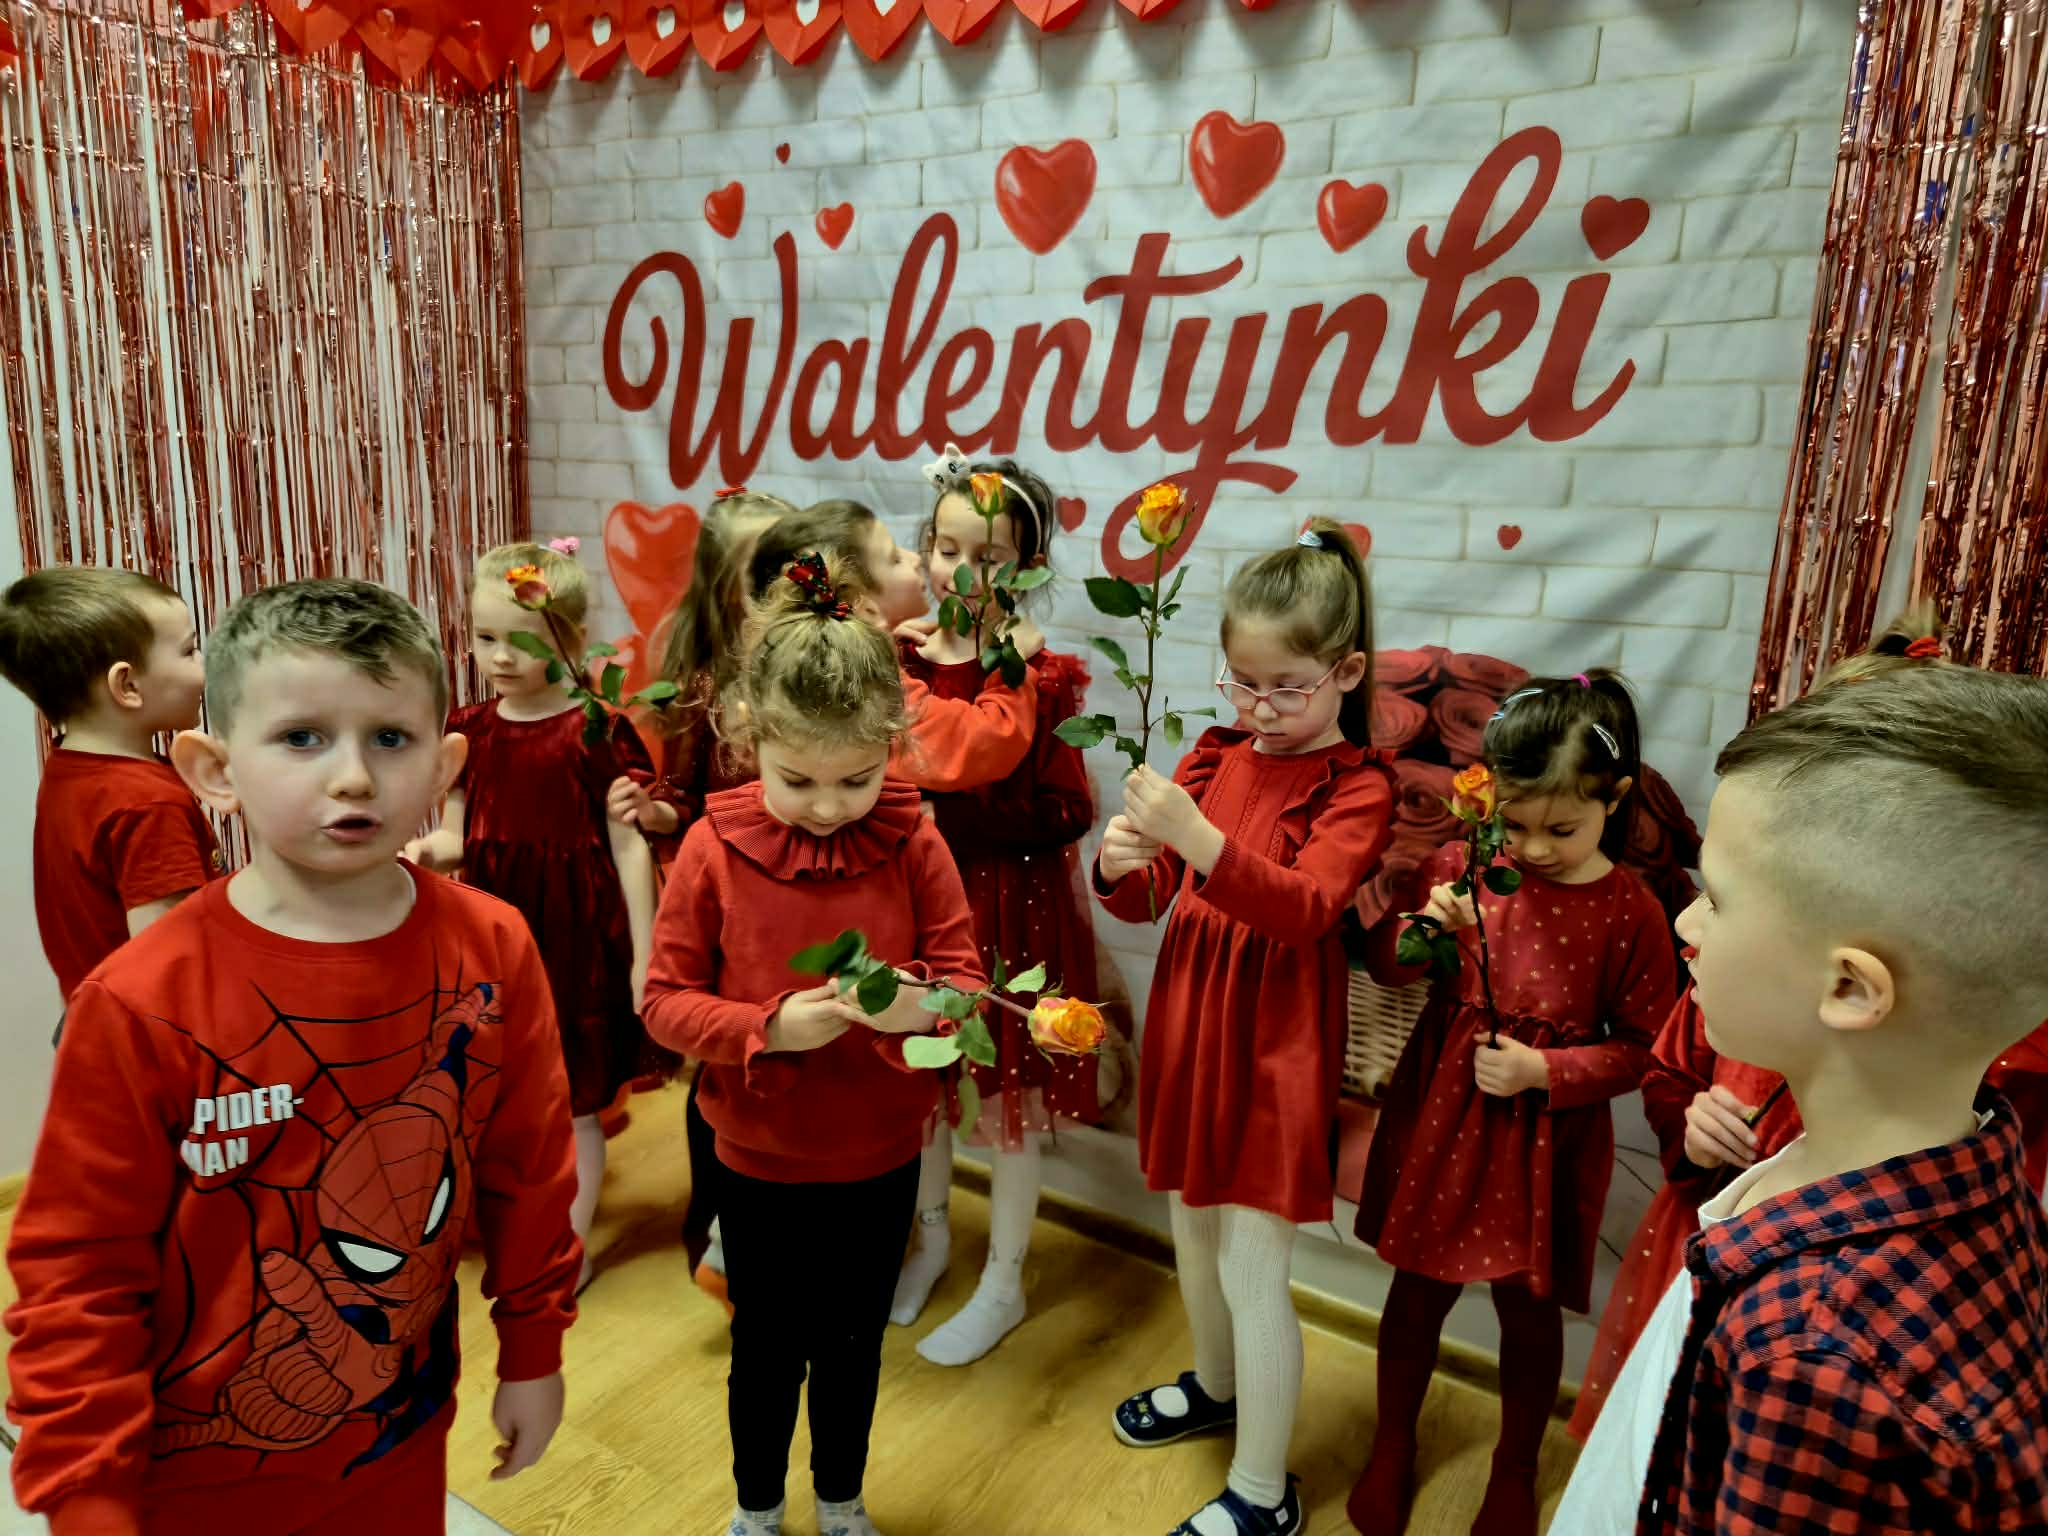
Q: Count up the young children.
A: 11